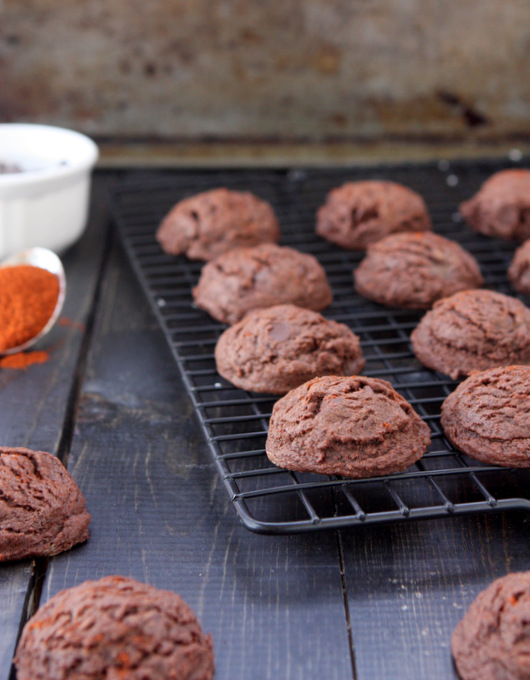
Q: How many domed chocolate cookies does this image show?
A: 13